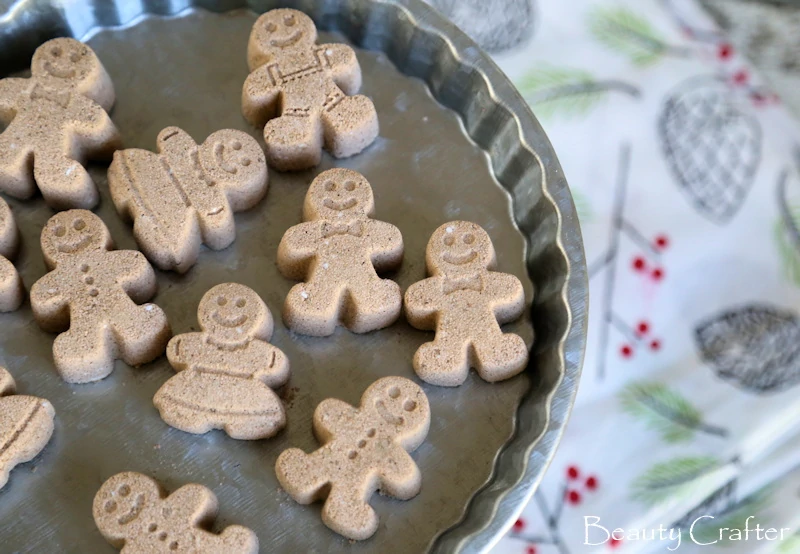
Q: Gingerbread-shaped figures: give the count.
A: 11